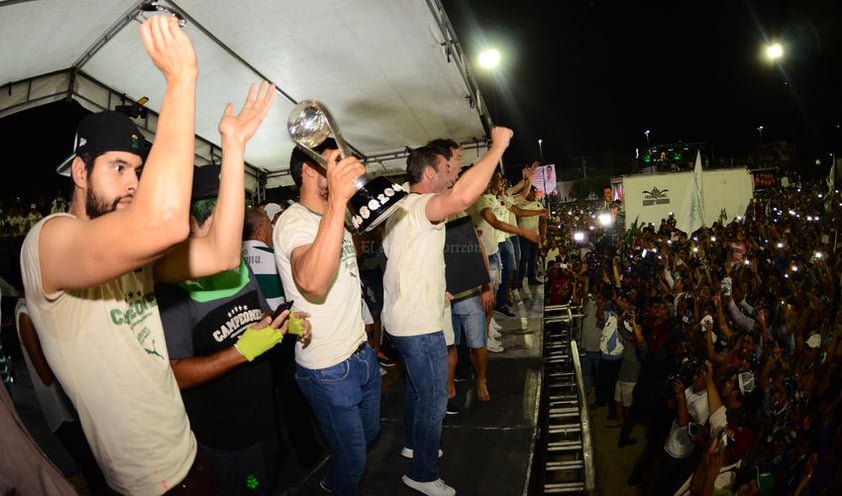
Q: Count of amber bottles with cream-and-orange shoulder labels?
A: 0